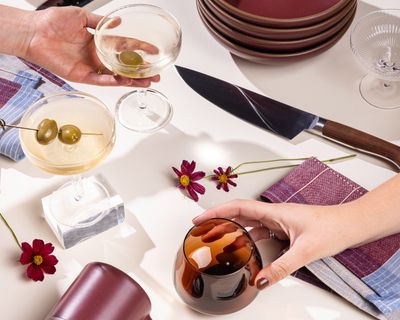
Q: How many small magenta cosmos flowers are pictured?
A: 3